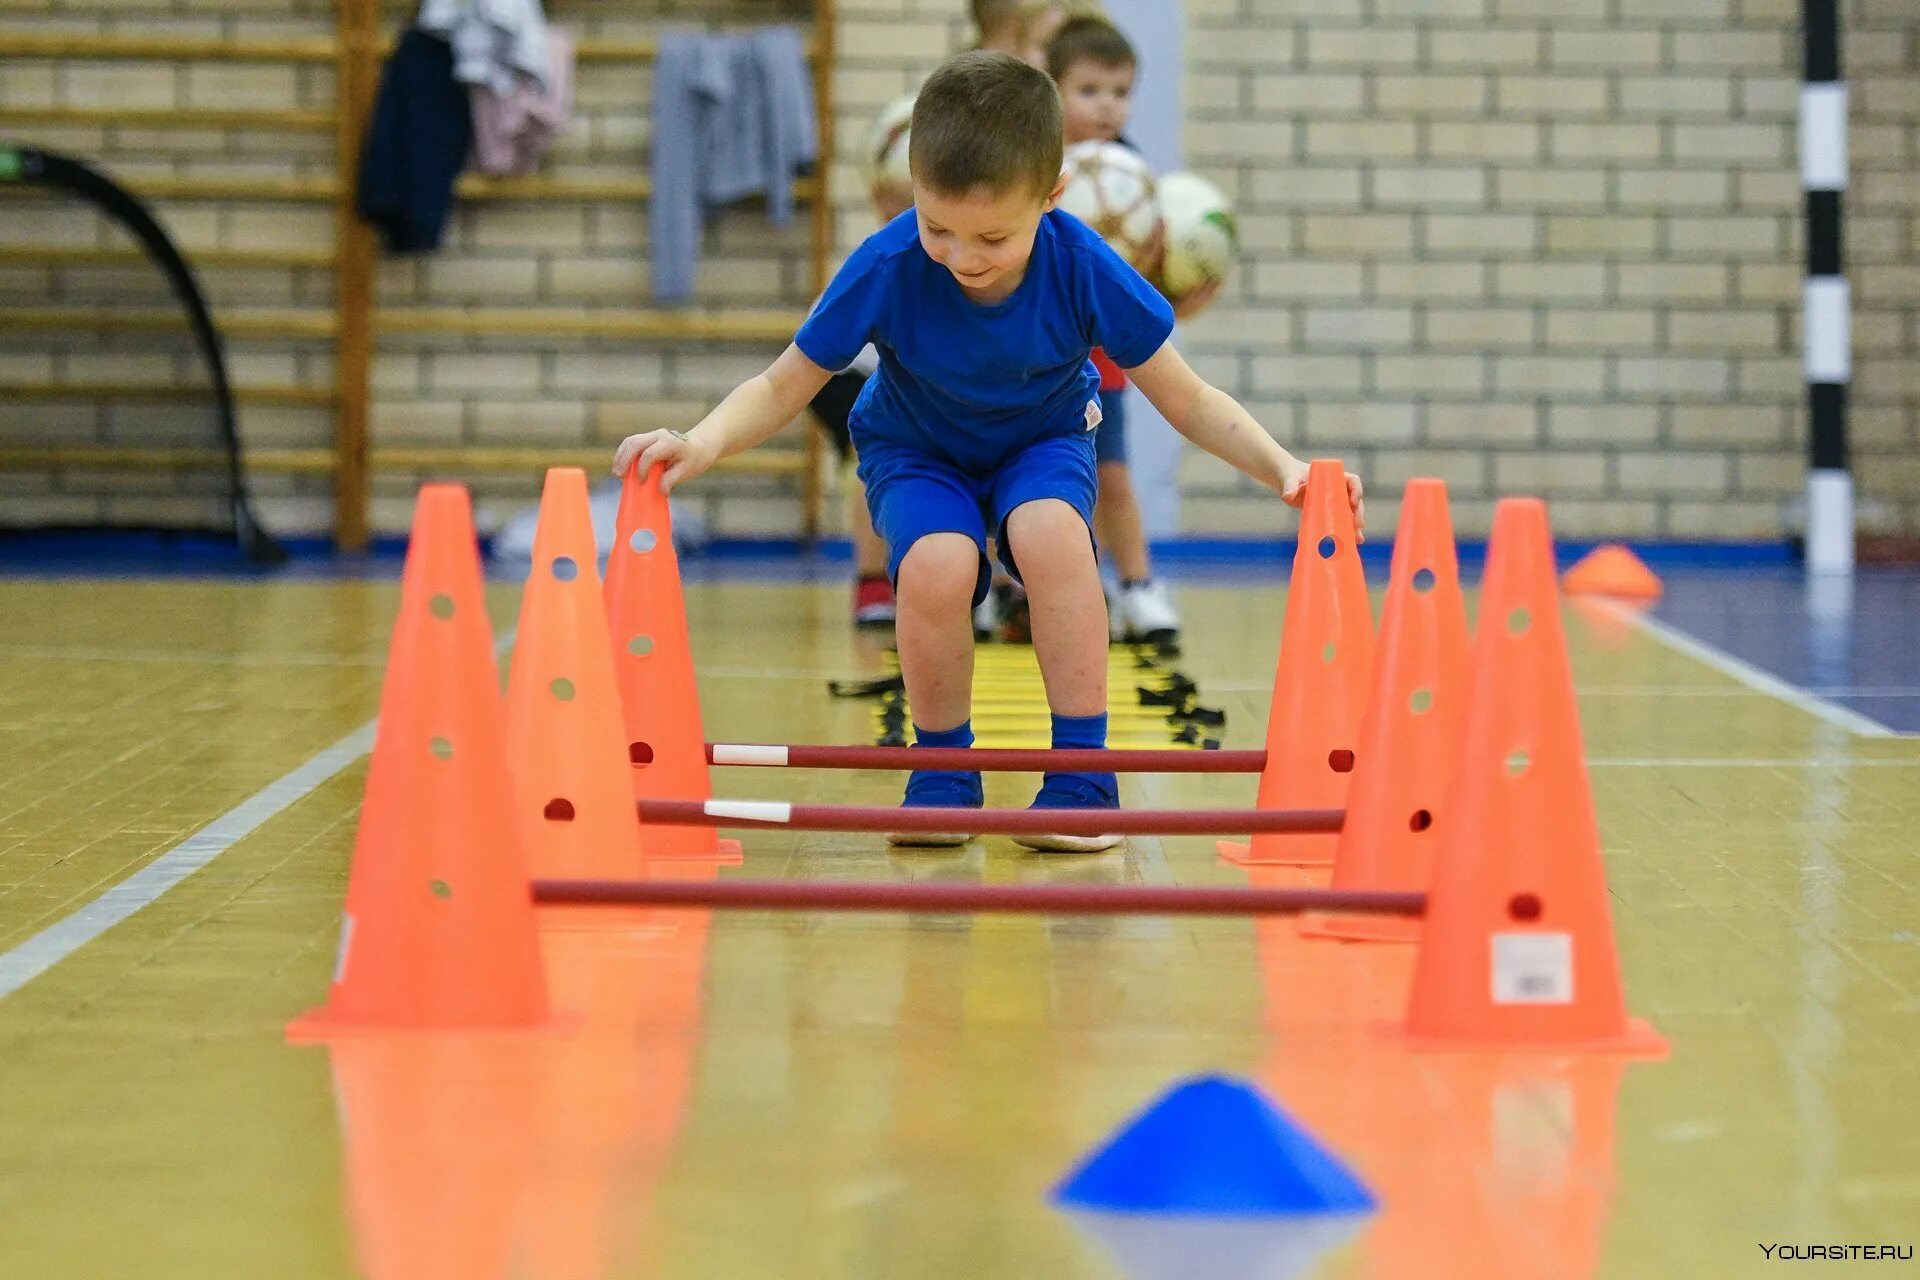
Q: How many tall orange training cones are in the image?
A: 6